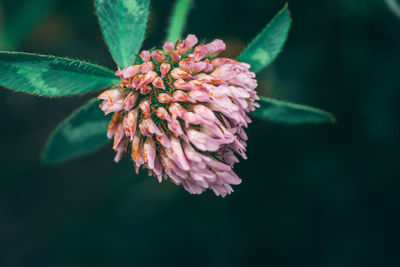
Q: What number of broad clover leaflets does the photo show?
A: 5